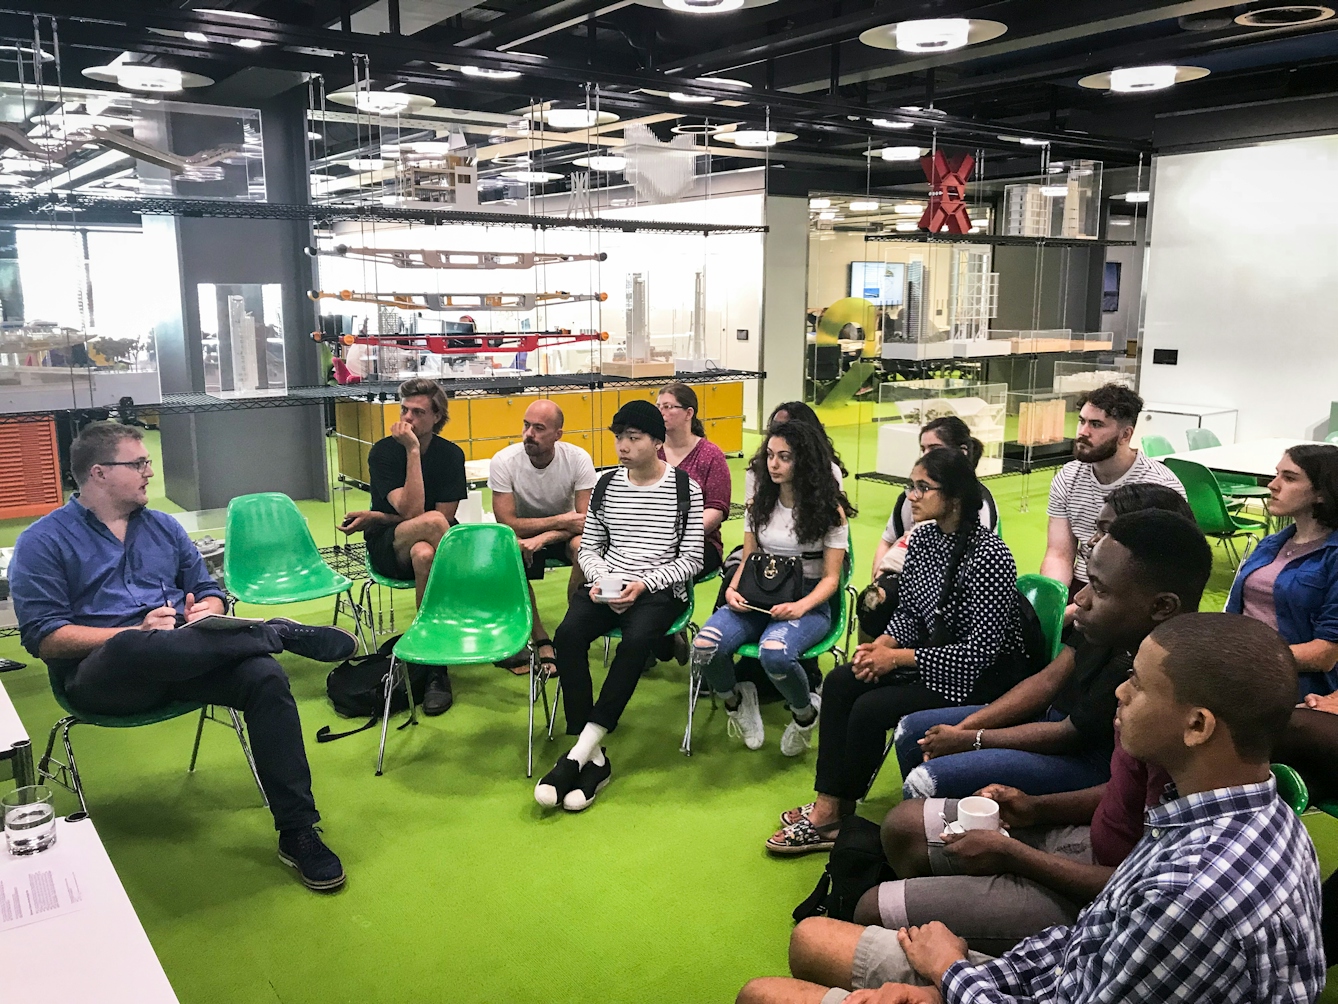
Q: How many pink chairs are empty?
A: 1